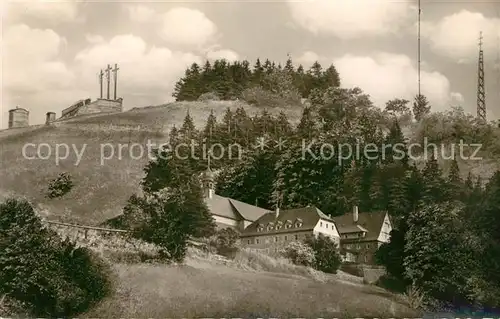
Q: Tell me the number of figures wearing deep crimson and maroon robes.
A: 0